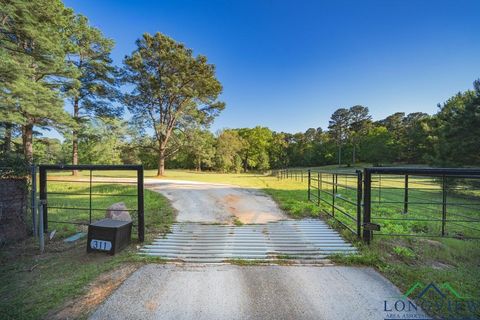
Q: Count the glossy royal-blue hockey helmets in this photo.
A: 0